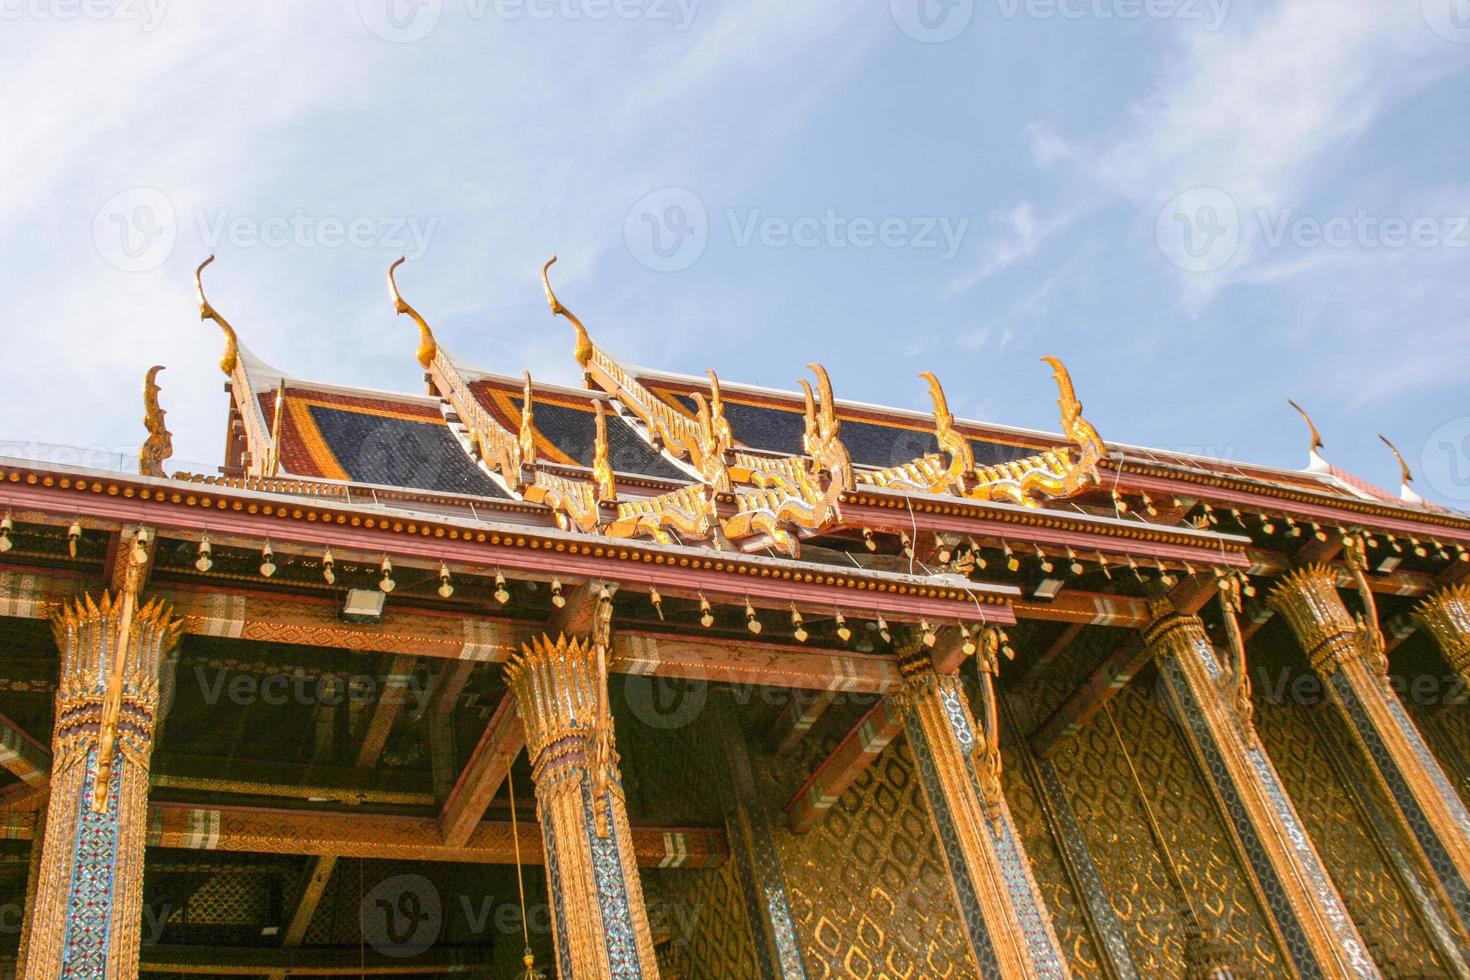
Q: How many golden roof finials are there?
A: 15